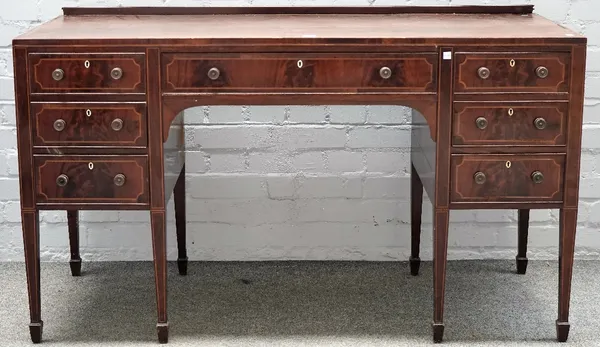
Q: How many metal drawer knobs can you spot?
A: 14